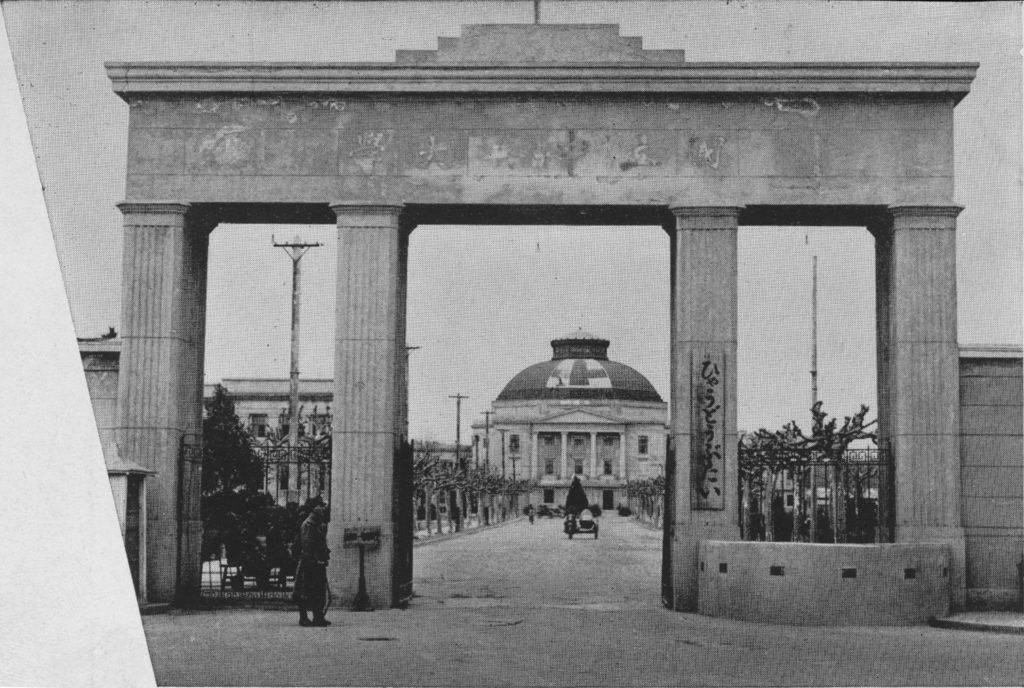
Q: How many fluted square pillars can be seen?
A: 4